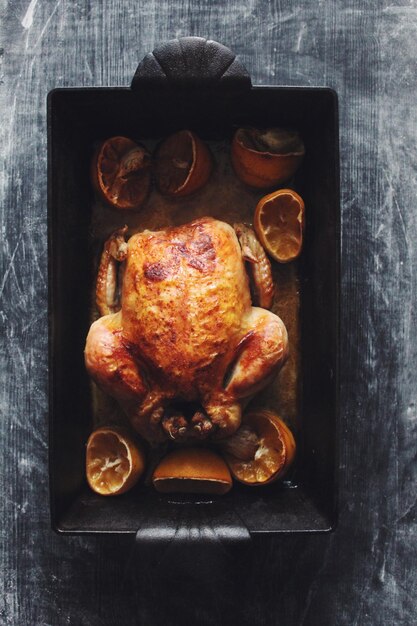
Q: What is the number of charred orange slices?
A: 7